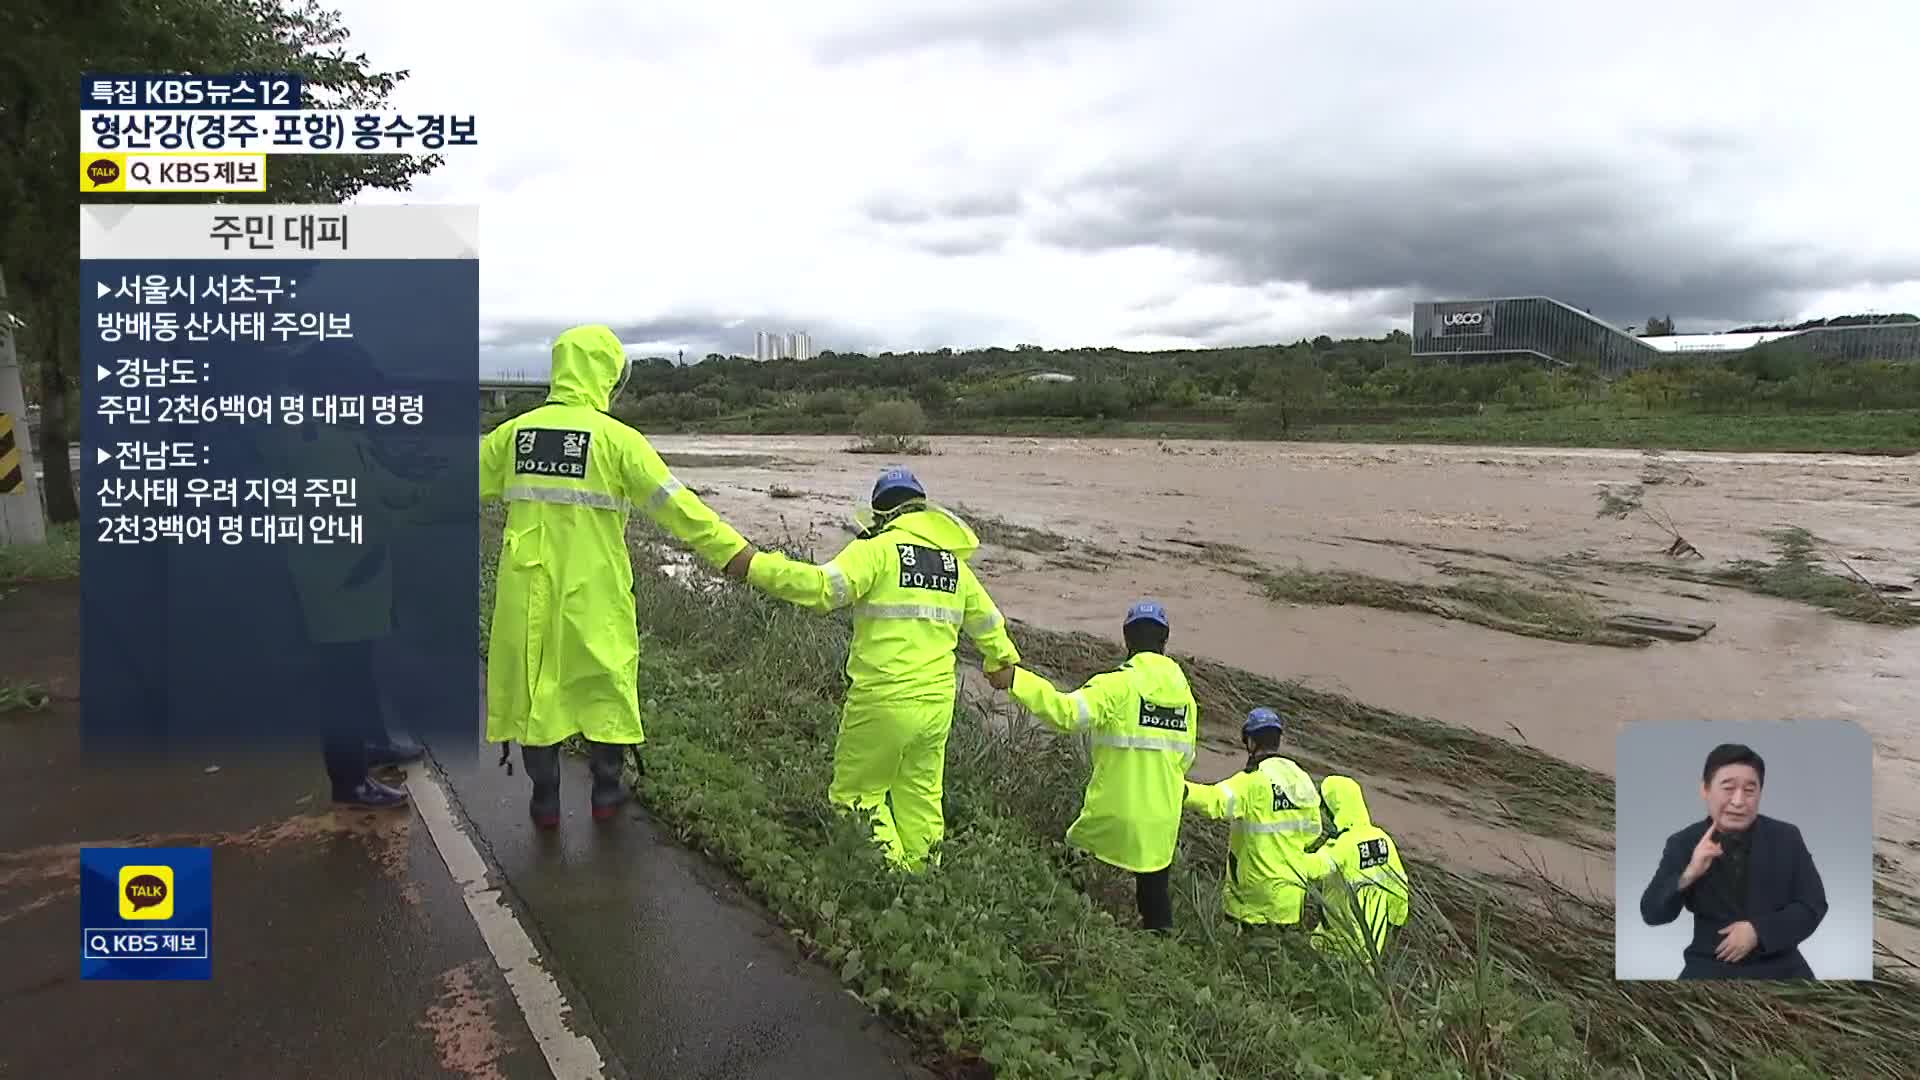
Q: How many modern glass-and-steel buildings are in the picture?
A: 1